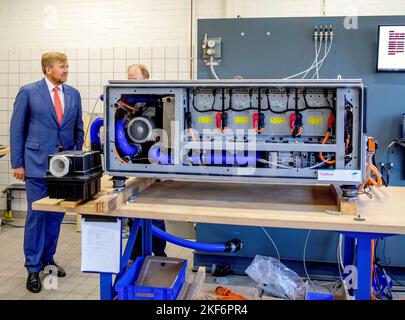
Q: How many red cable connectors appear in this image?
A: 4